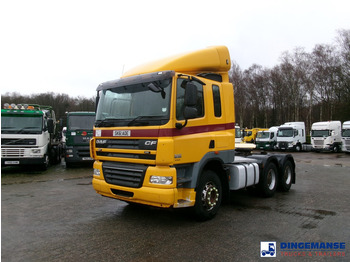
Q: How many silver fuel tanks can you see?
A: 1